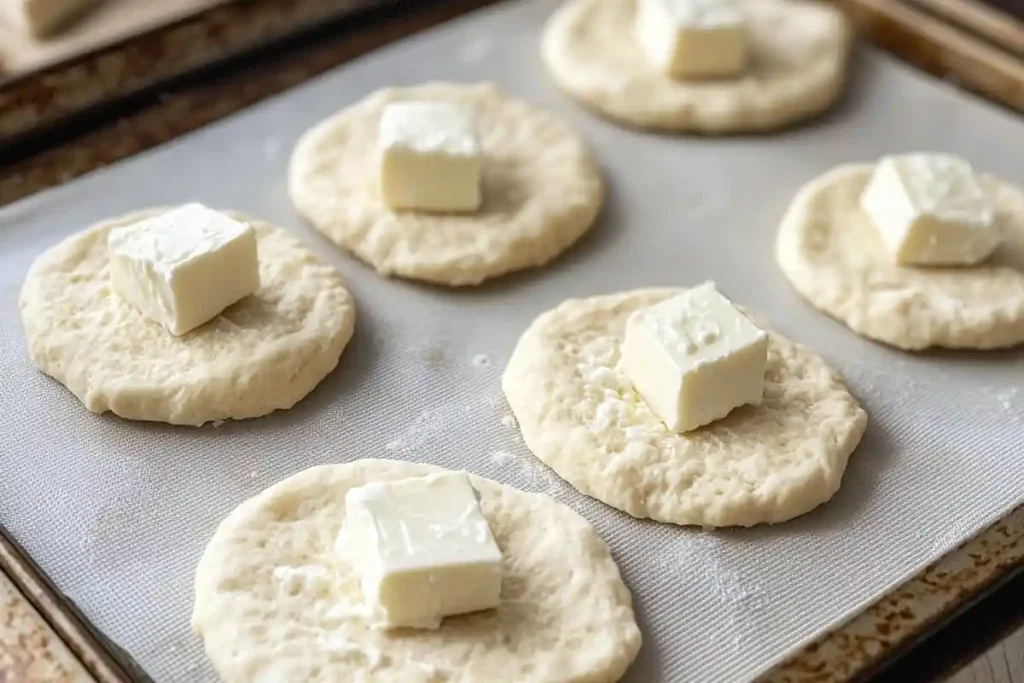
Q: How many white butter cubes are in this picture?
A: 6